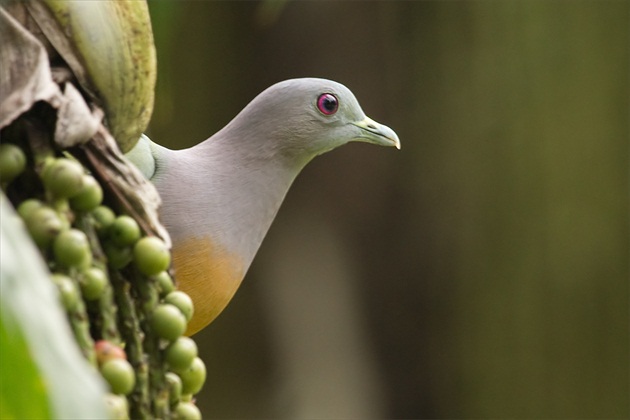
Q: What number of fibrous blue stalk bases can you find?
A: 0